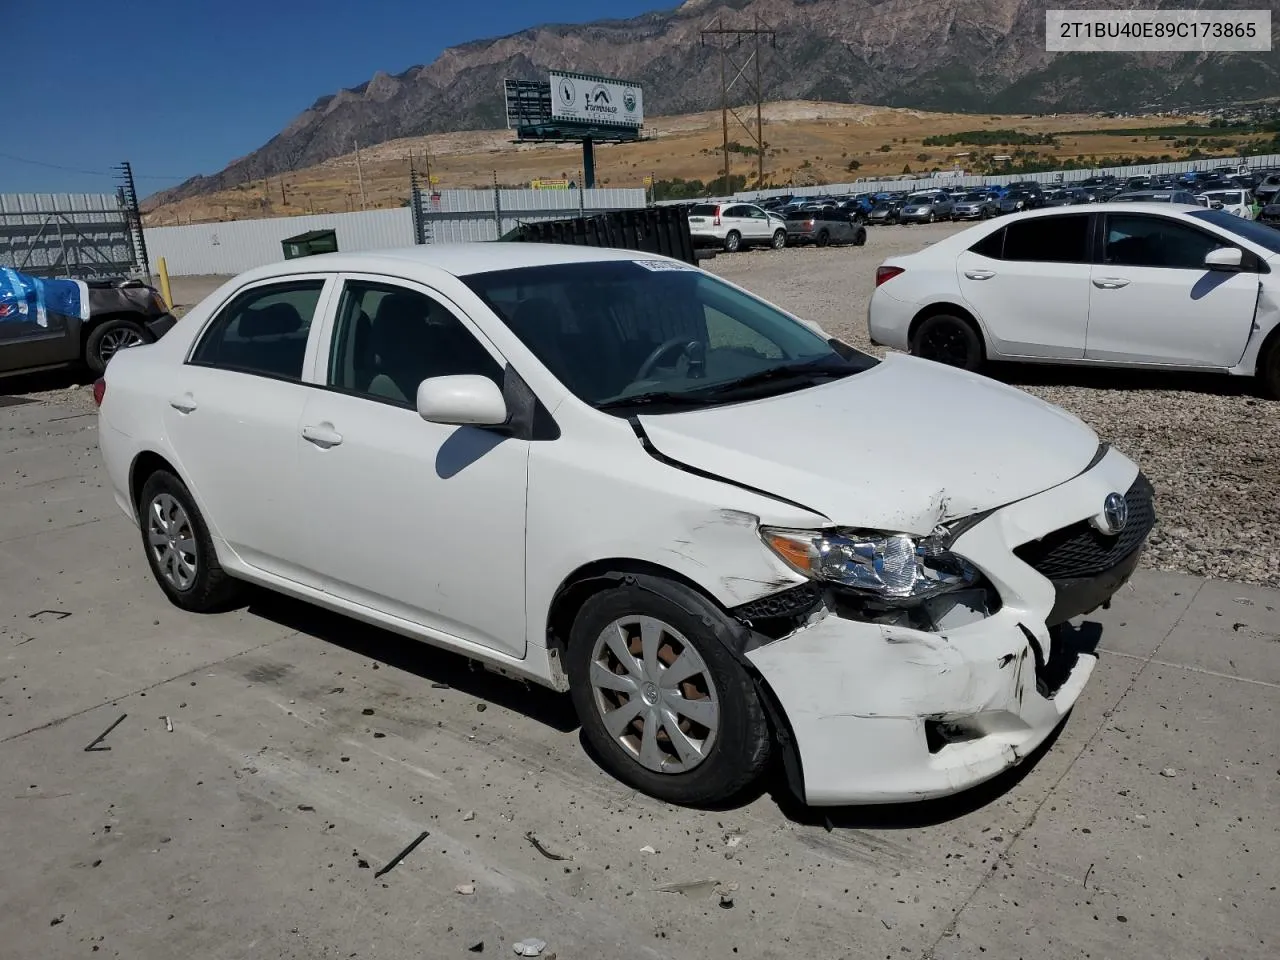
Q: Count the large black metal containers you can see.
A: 1